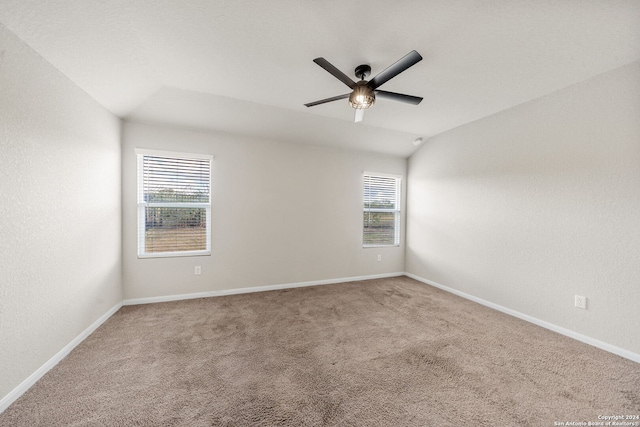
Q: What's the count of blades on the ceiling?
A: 5